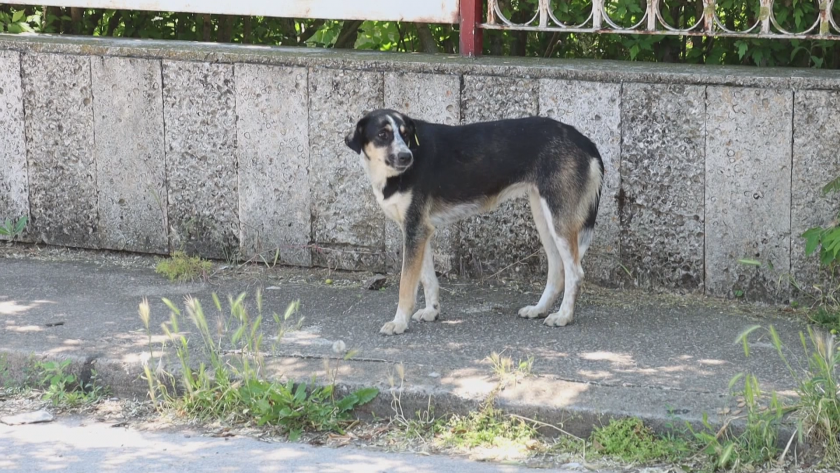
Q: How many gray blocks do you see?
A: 12